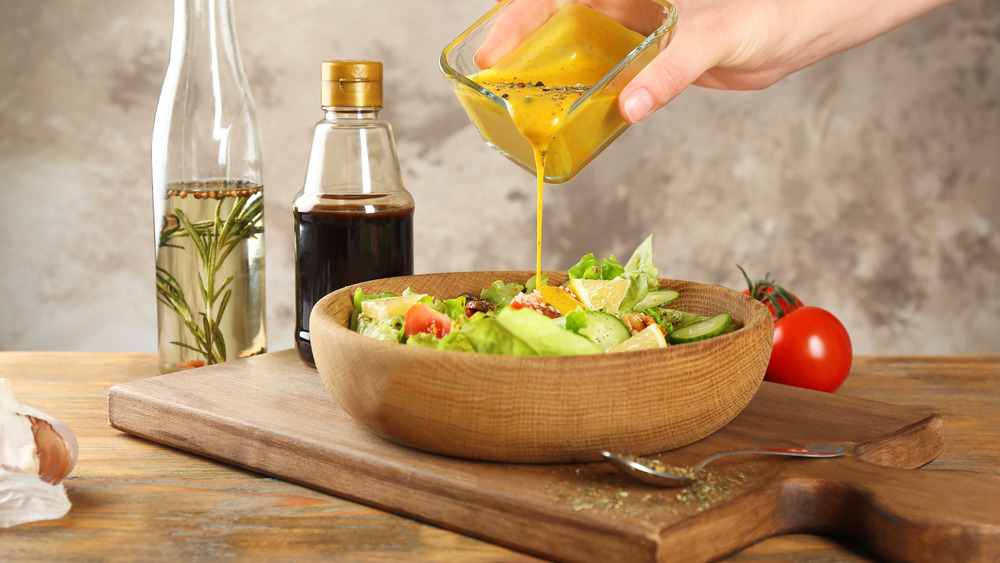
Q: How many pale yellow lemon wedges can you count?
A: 3